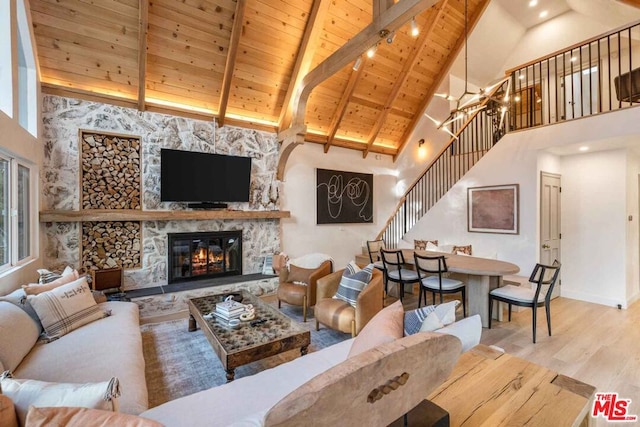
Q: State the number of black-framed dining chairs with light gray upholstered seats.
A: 4